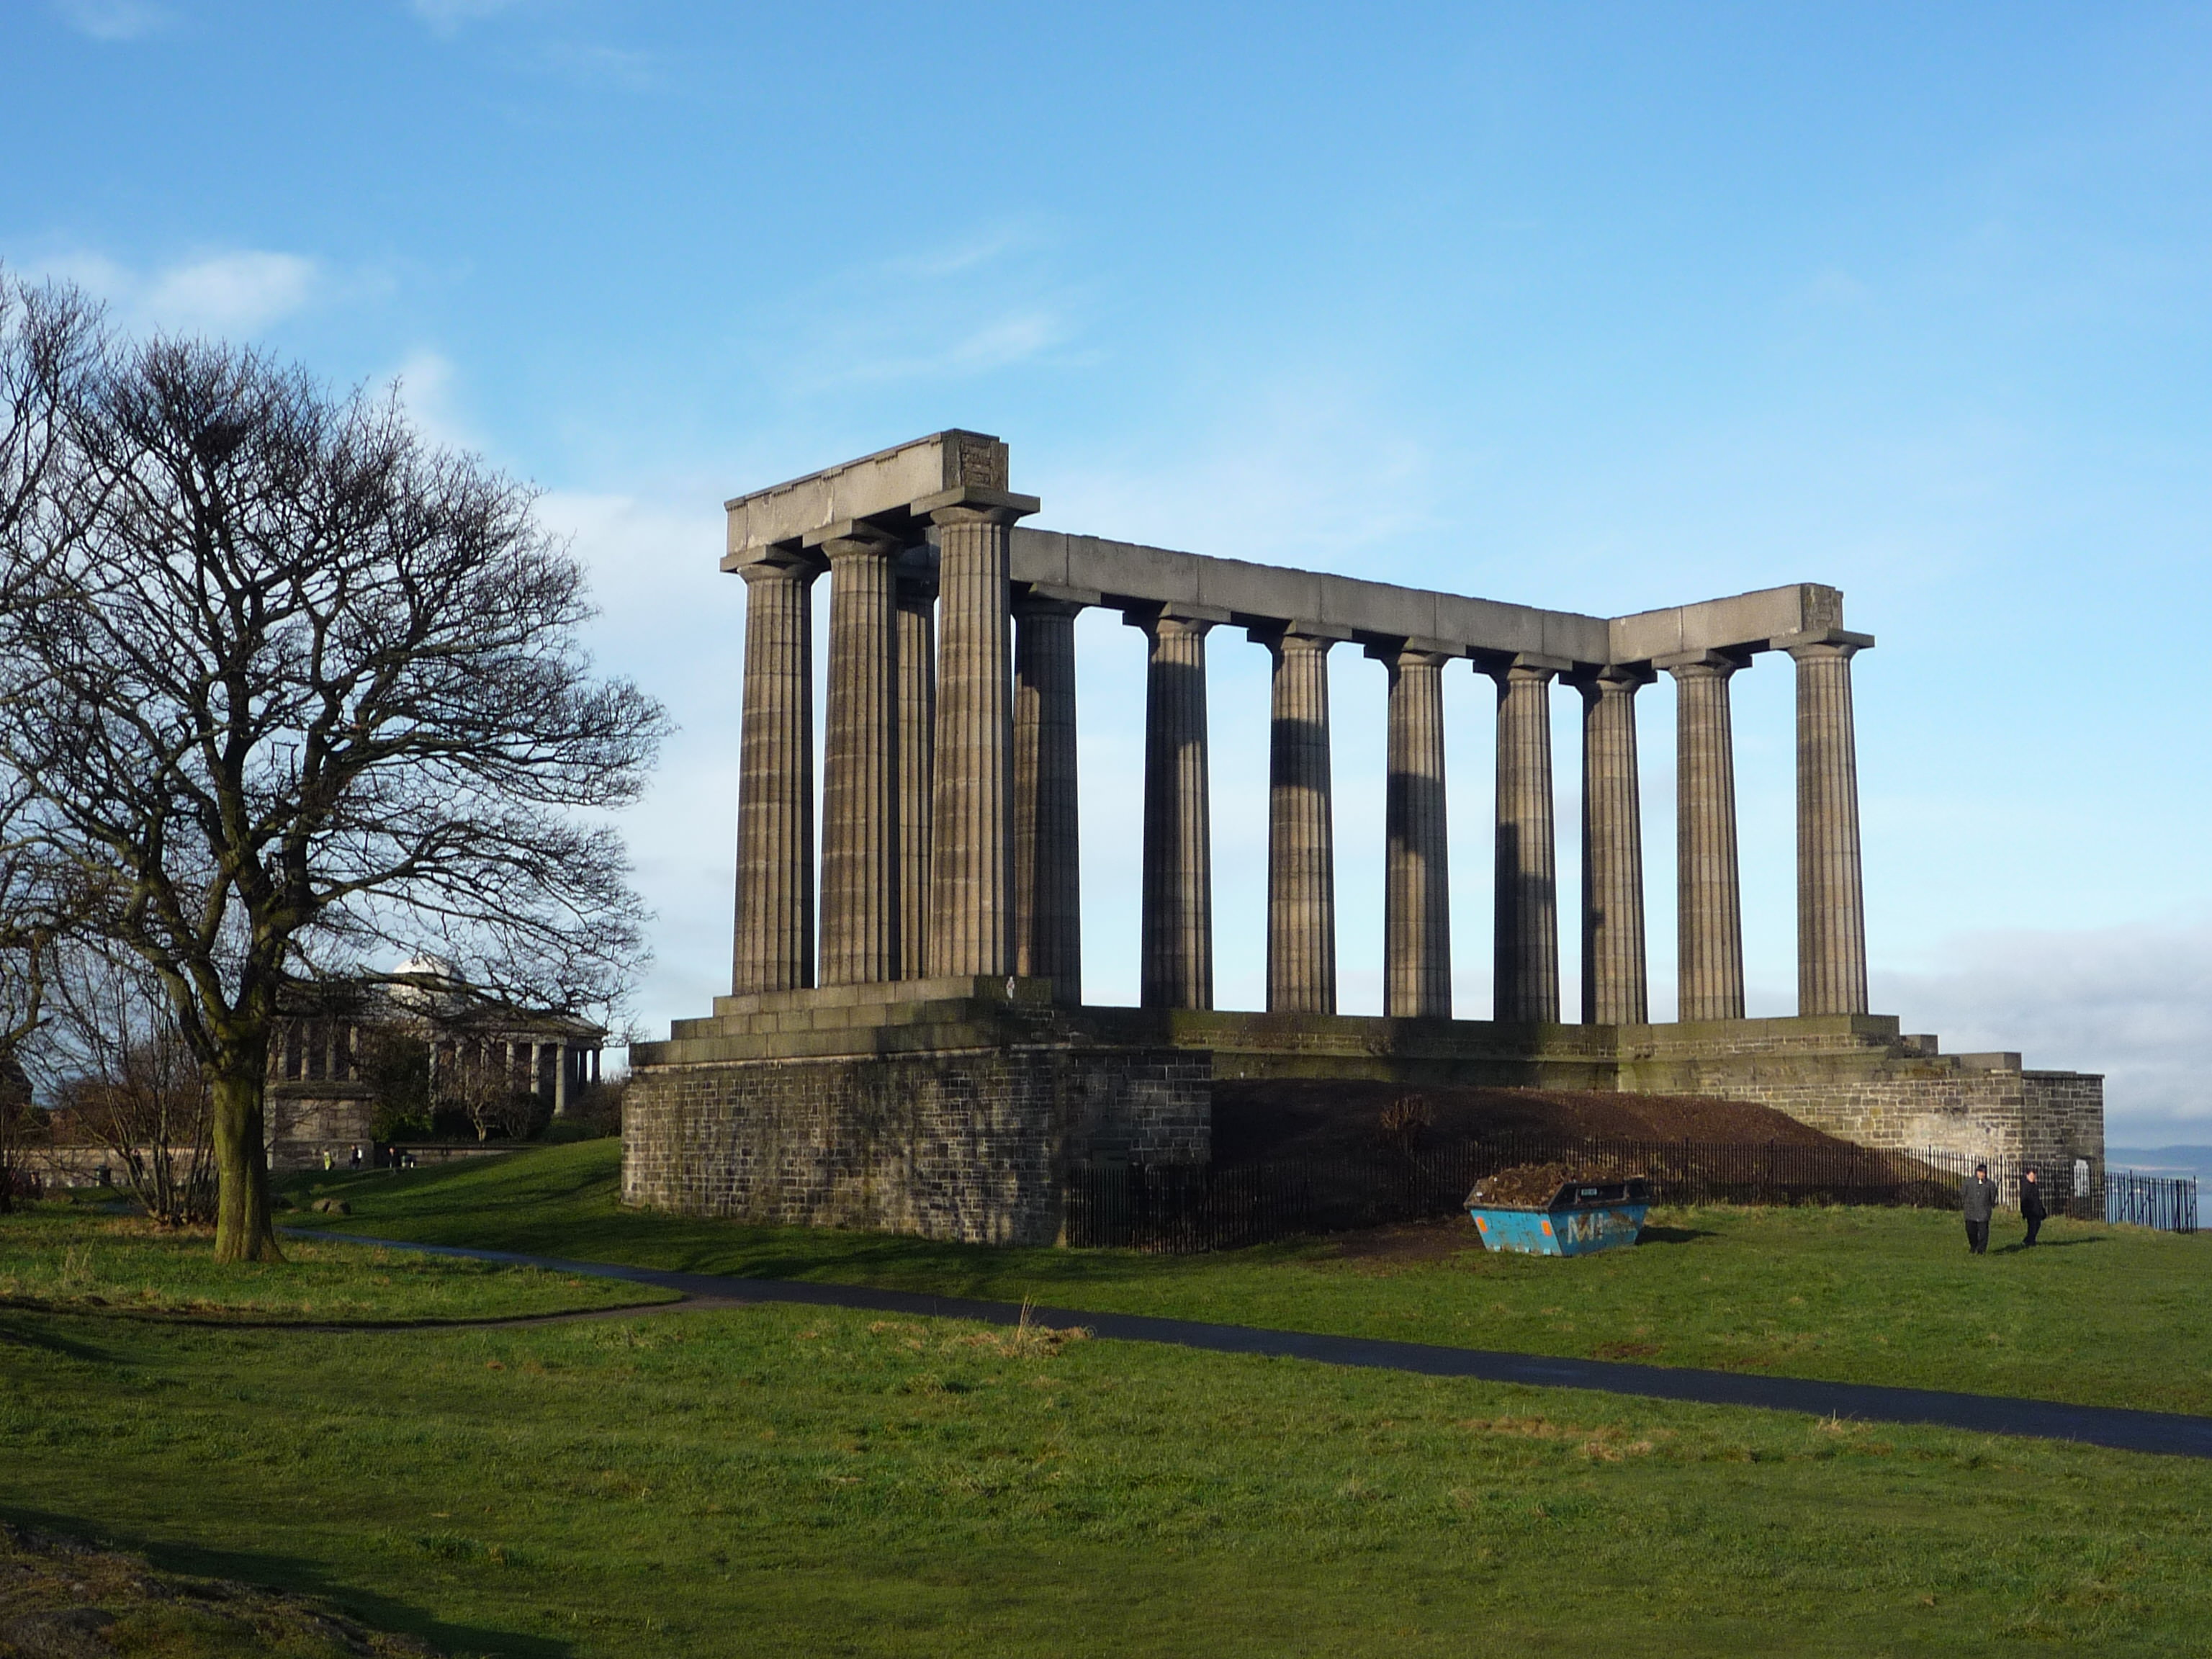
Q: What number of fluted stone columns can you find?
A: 12